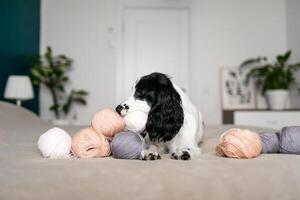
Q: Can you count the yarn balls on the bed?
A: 8